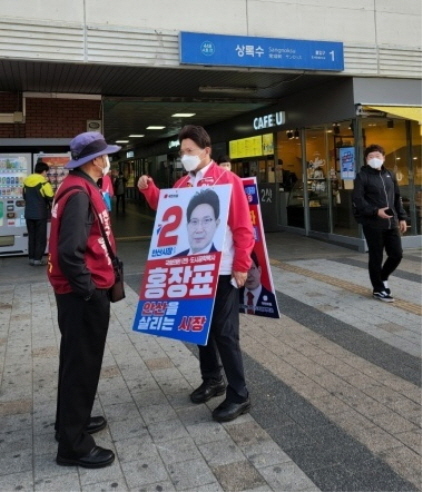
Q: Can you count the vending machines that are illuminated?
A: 2